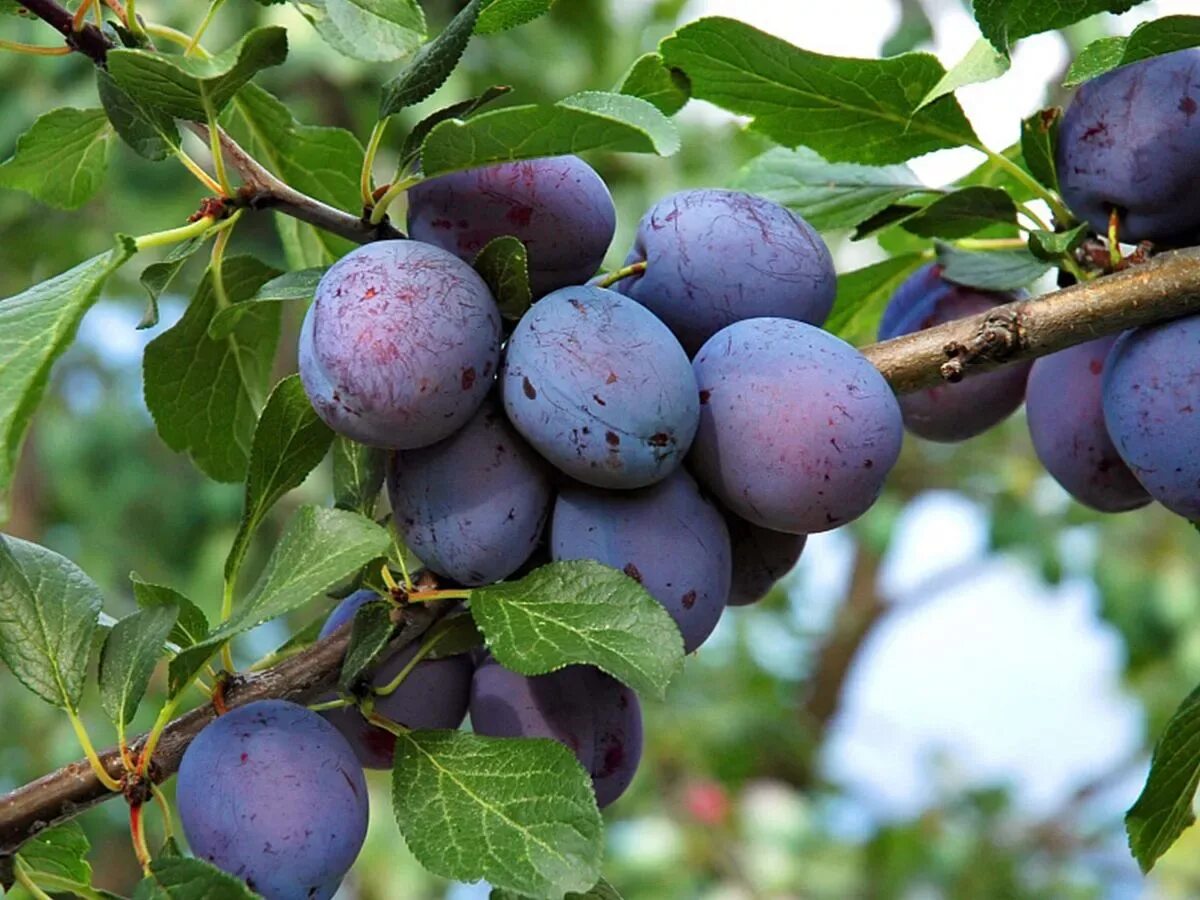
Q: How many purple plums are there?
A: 15